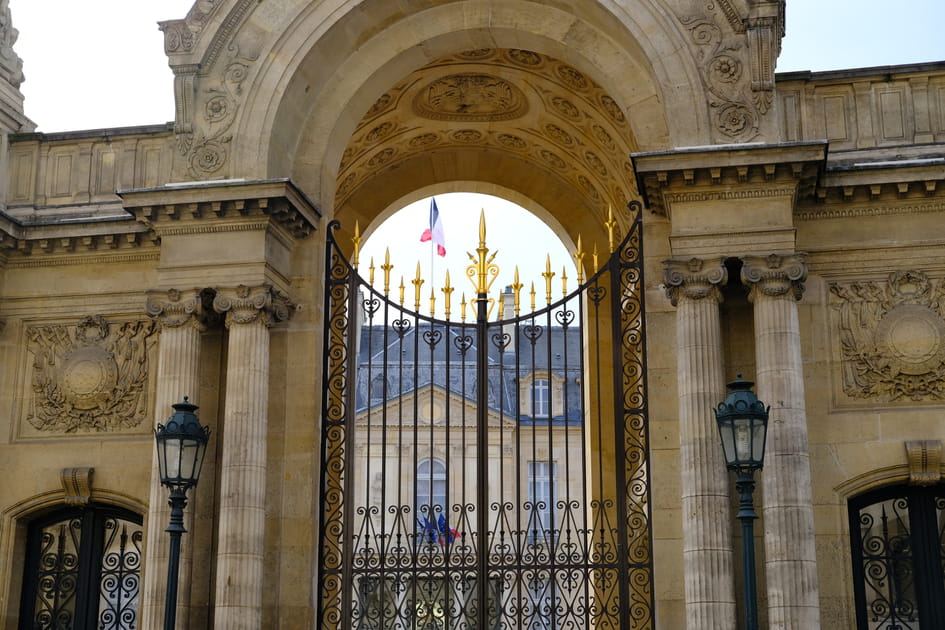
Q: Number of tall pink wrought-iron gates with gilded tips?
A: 0